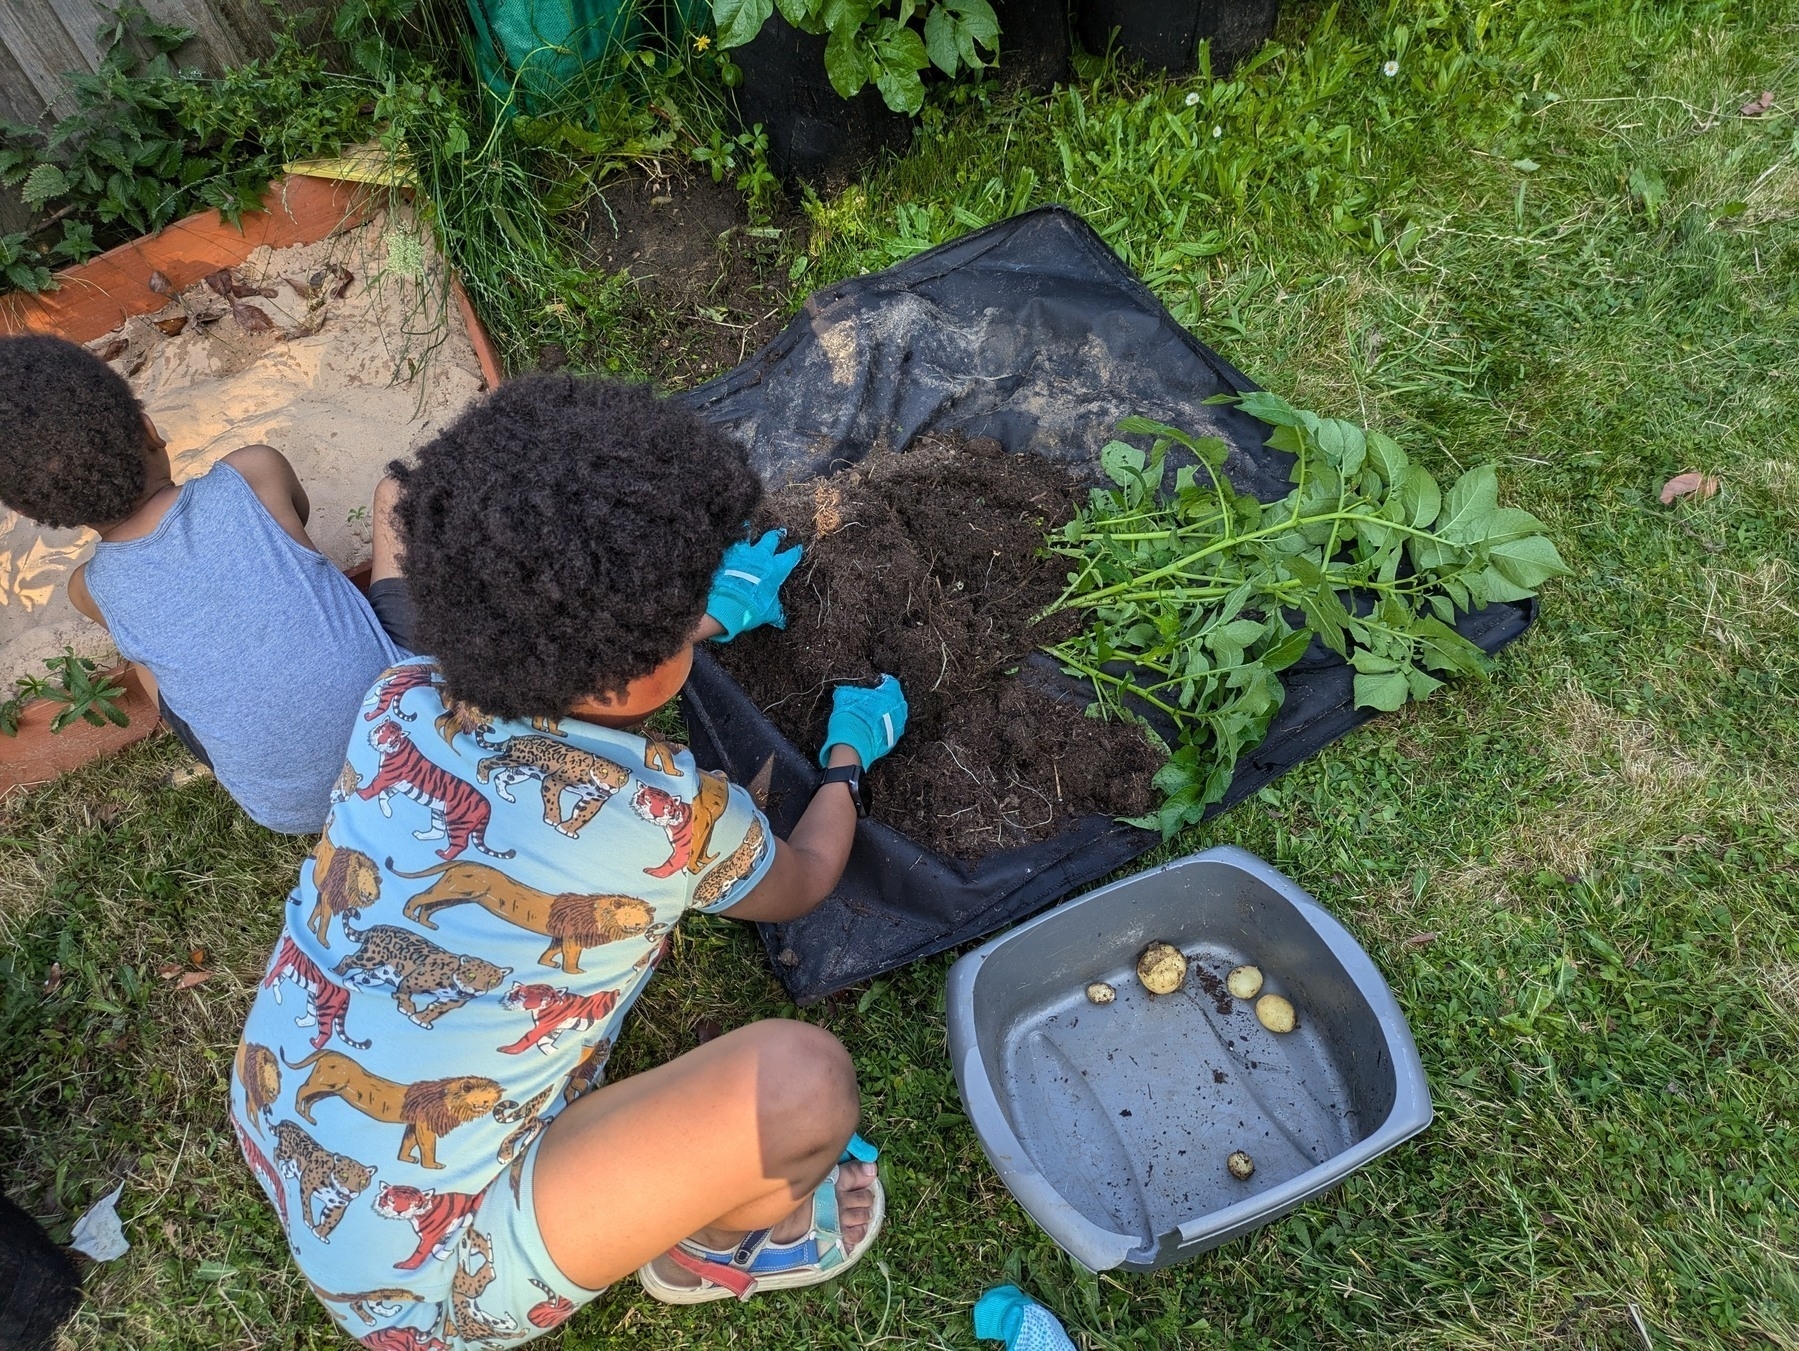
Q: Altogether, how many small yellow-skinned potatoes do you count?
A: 5